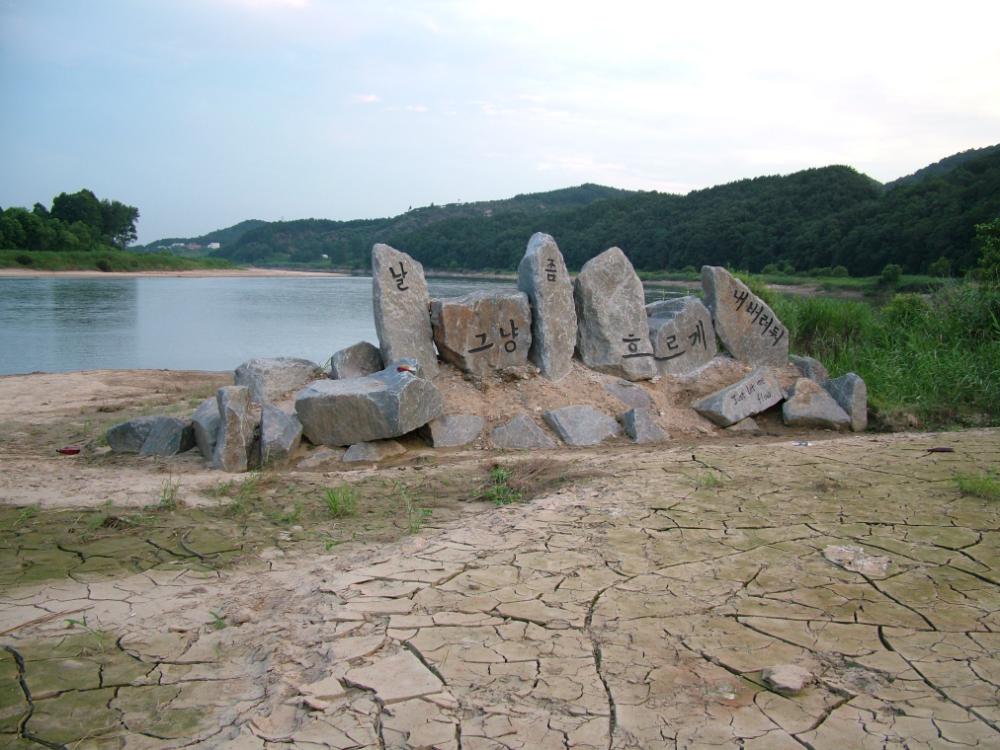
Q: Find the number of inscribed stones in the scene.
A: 7